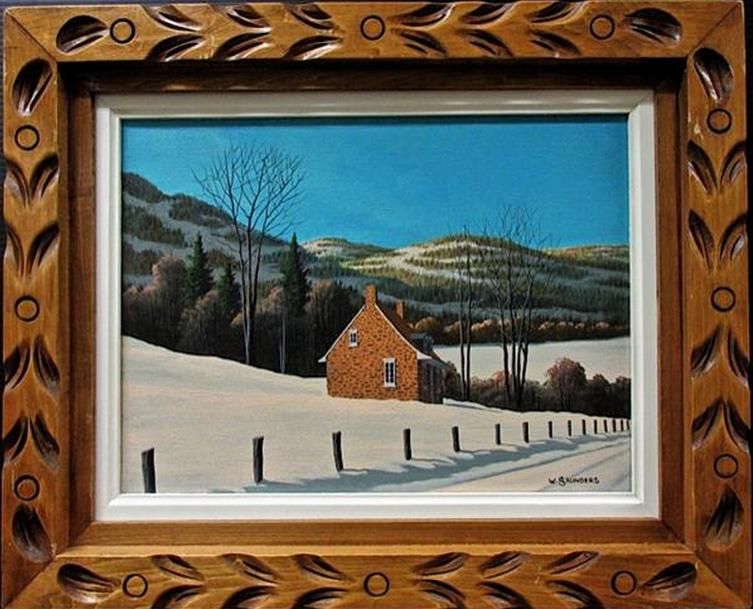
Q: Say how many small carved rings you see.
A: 12